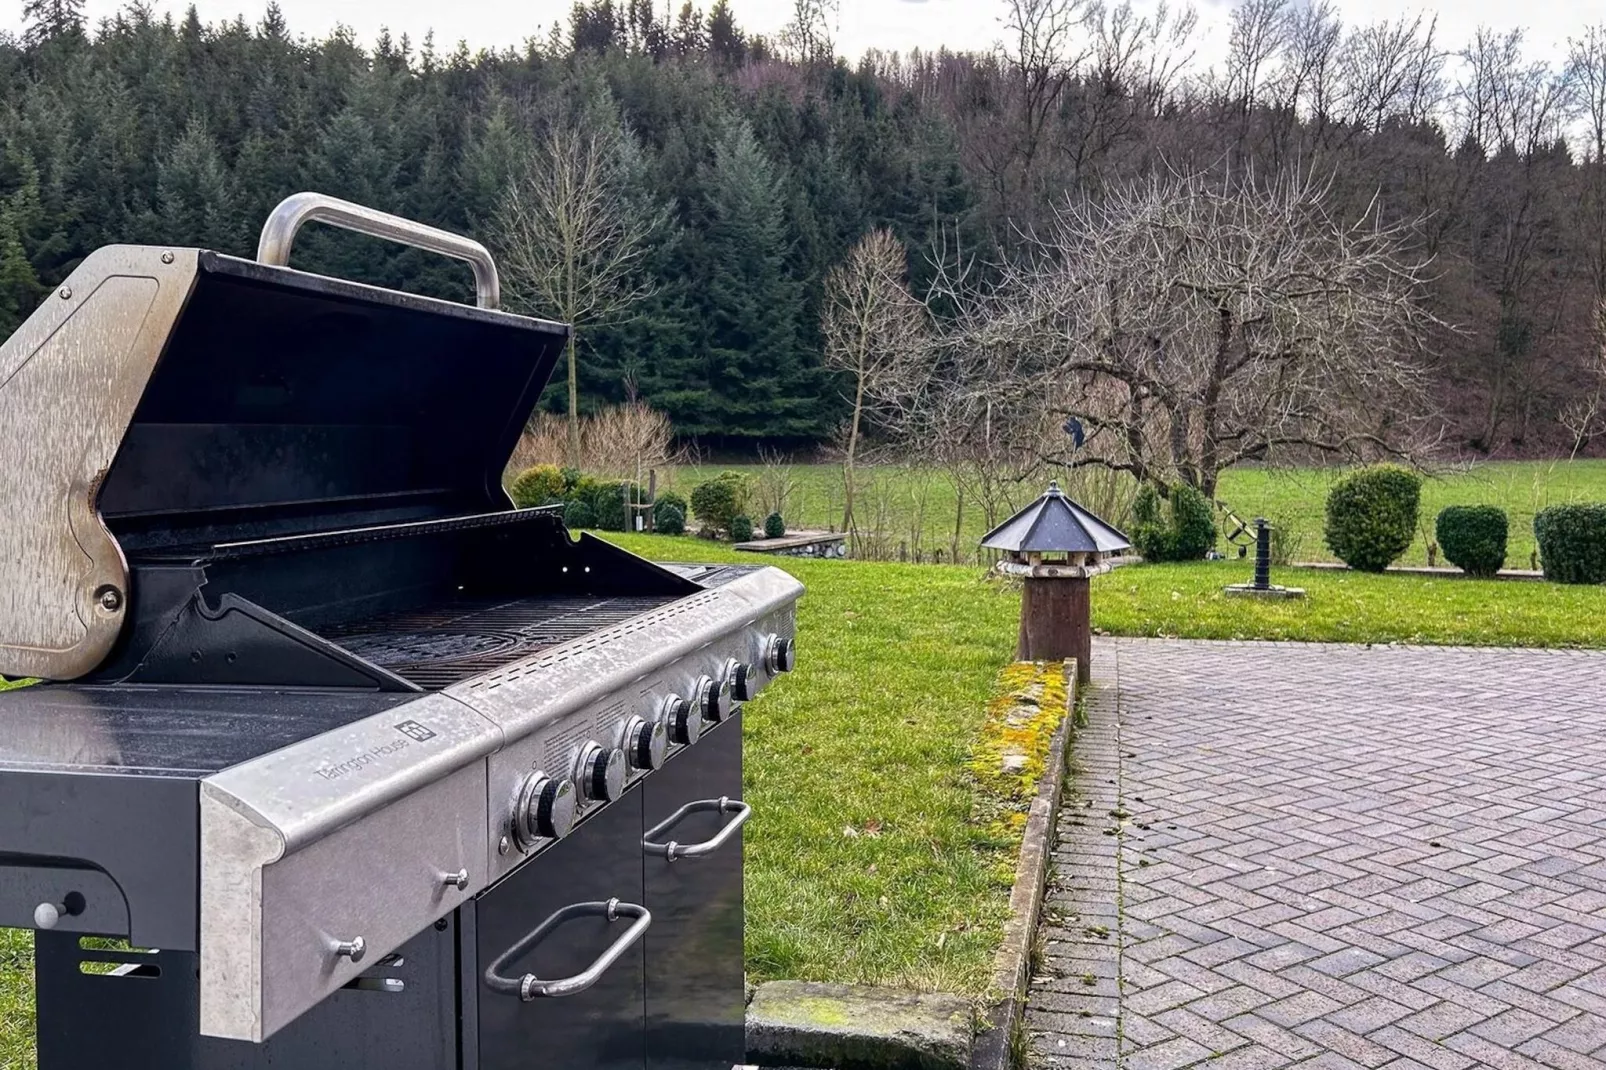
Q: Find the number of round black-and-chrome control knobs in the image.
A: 7